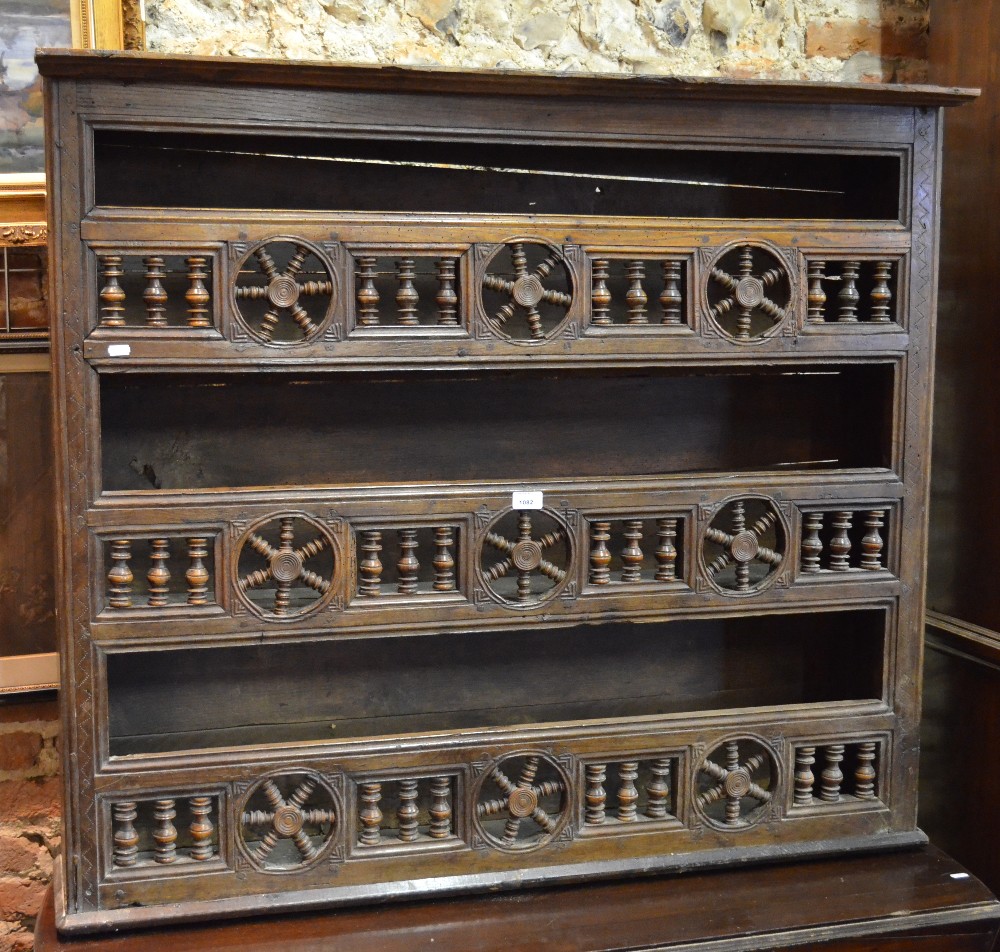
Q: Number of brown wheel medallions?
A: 9